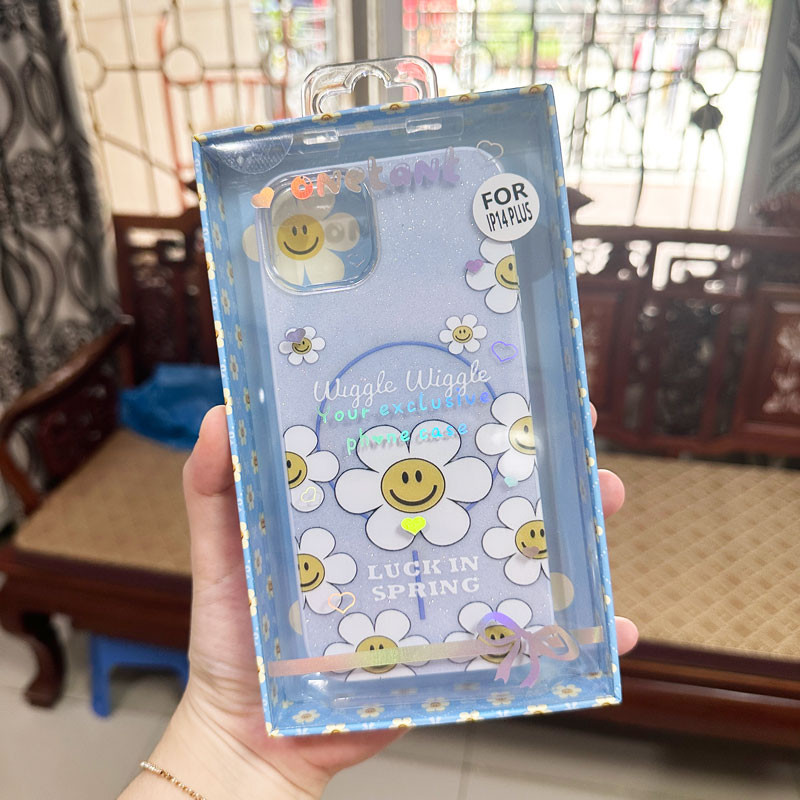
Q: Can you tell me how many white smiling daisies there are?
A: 11